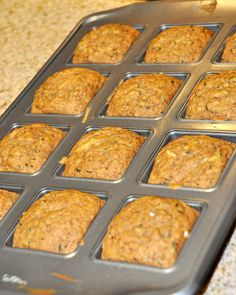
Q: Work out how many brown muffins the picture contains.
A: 12